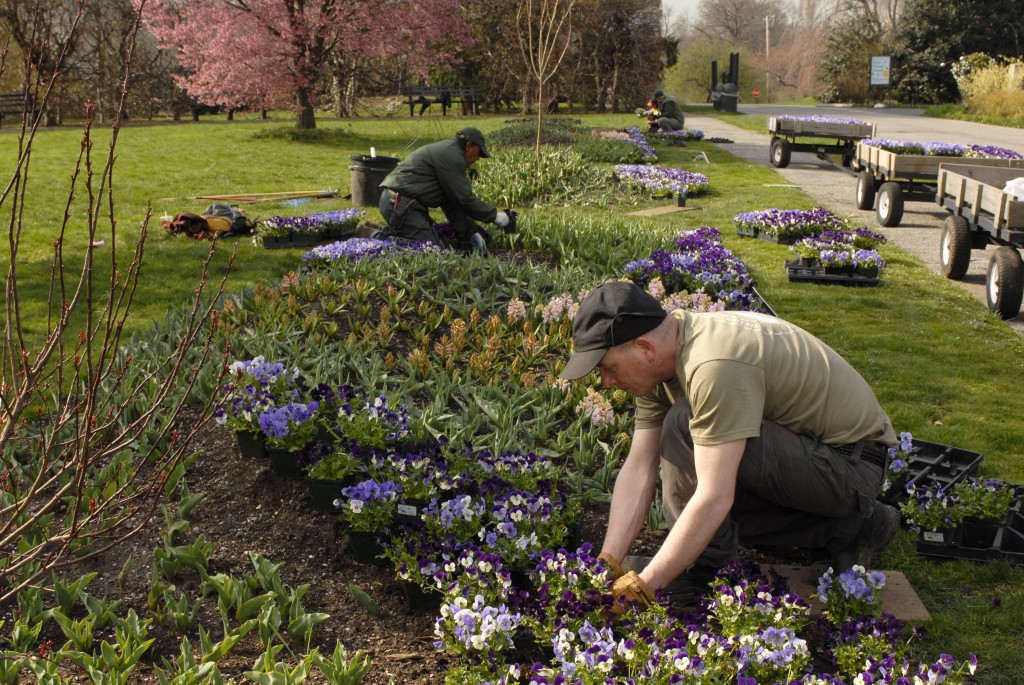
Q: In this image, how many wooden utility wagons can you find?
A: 3